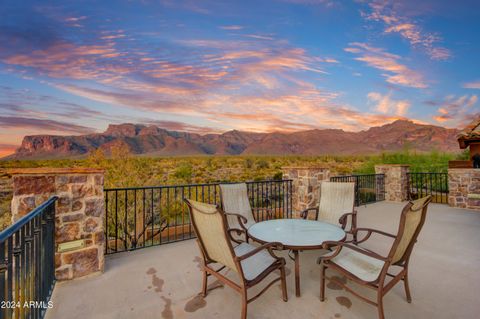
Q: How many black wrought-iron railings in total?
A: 4